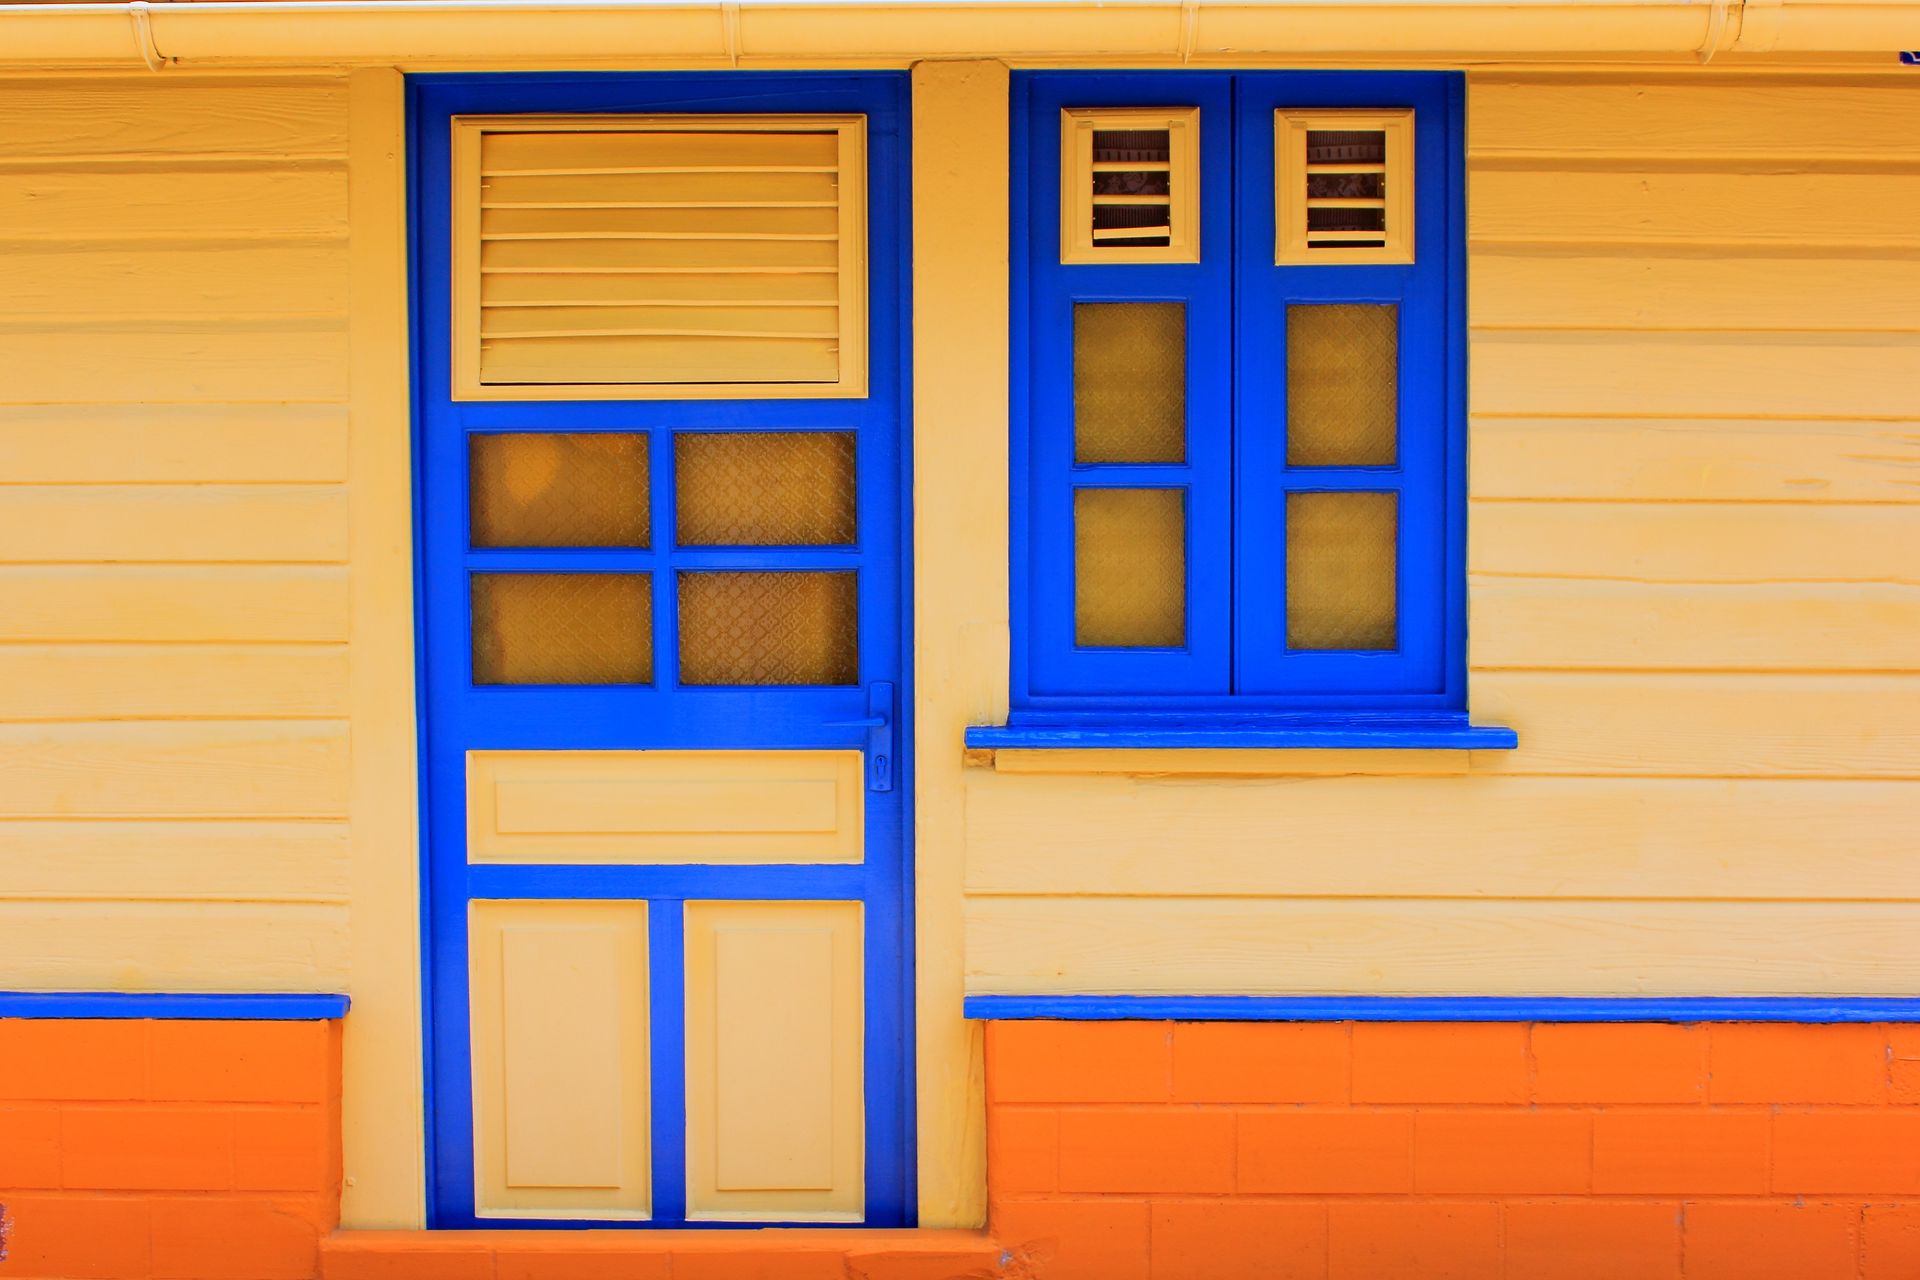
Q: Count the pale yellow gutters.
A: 1